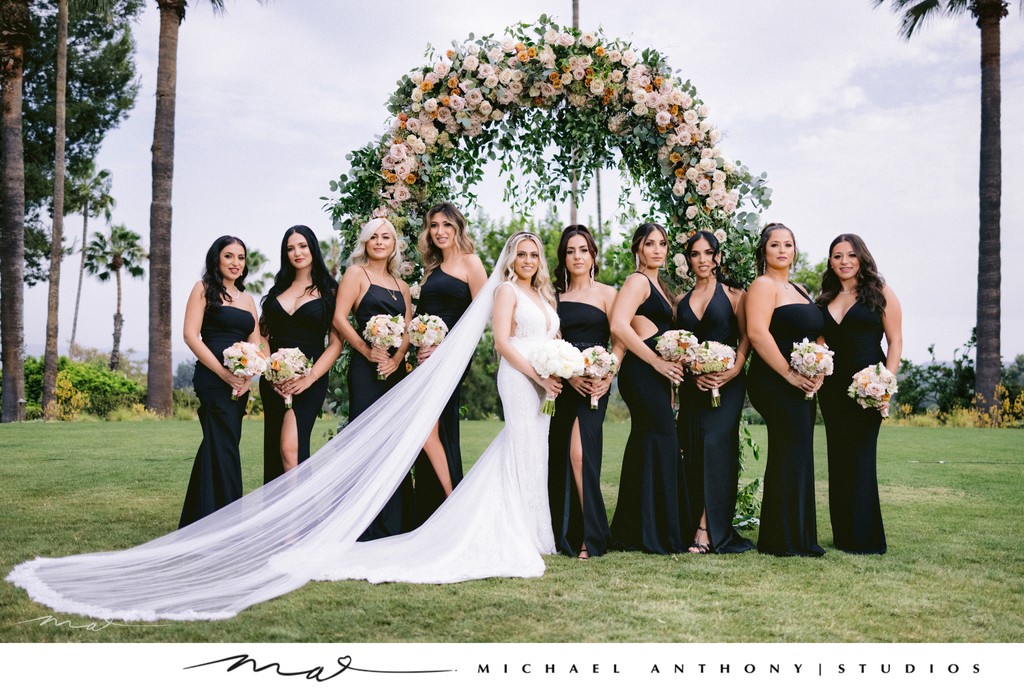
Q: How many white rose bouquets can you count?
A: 1